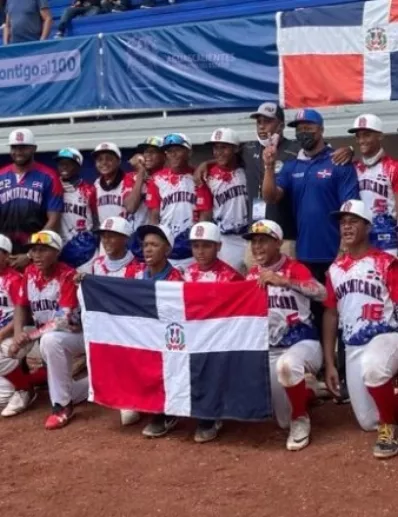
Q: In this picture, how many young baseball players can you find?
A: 13